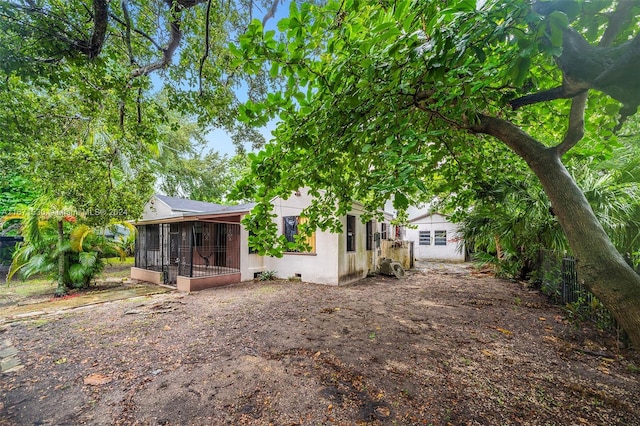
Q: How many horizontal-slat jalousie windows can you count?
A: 2